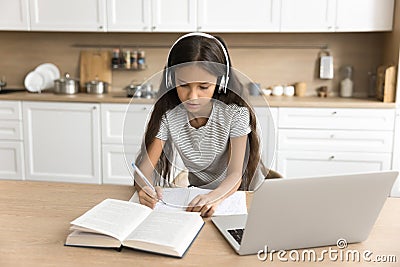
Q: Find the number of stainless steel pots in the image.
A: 3